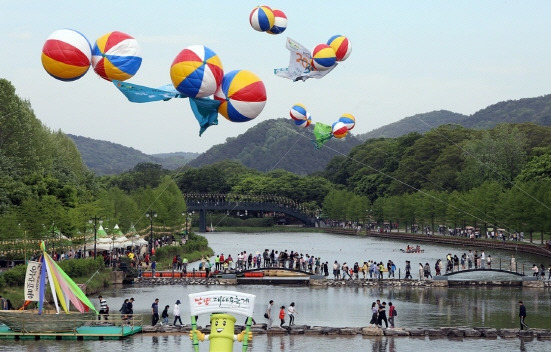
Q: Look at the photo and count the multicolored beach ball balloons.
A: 12